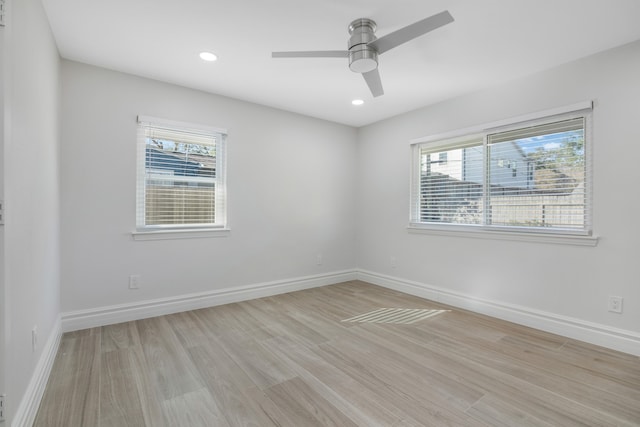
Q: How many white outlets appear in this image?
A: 5